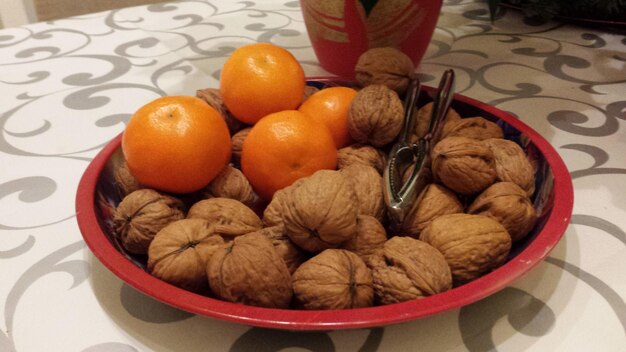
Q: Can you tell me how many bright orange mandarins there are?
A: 4